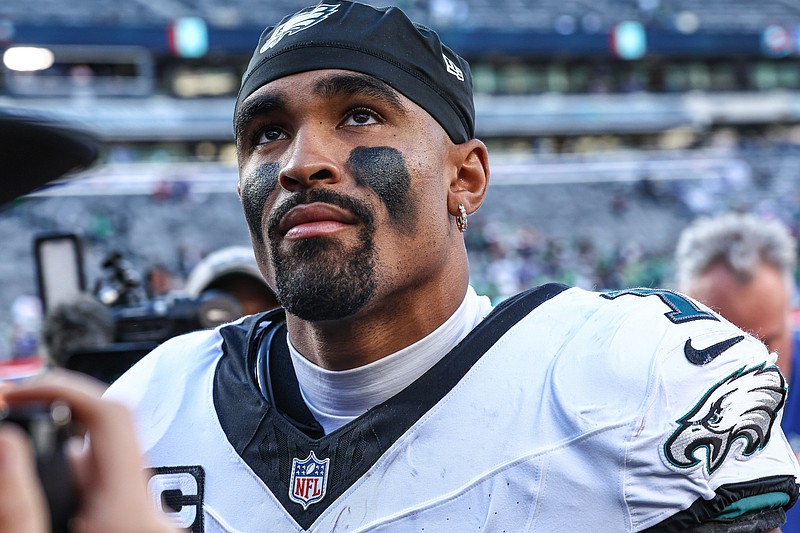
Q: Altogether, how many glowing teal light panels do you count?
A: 2